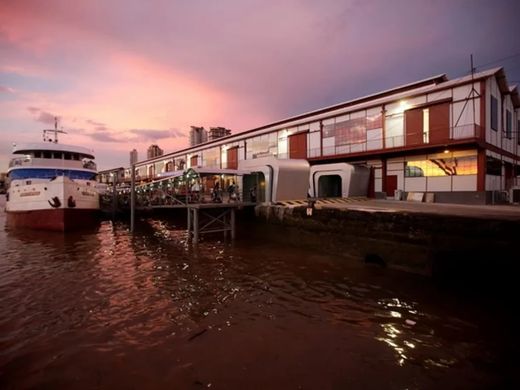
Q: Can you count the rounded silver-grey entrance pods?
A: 2